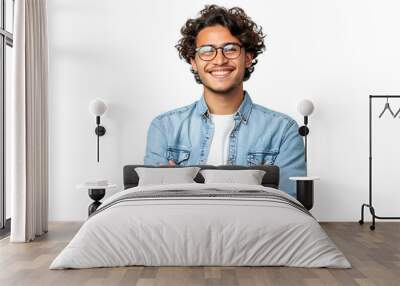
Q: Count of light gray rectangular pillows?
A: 2